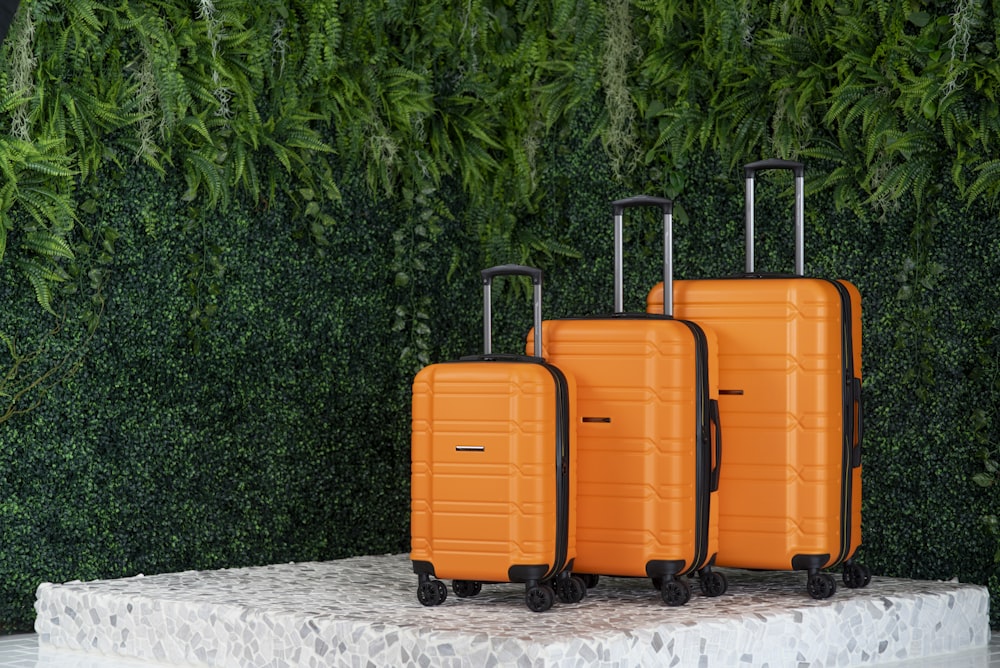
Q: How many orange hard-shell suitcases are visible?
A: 3